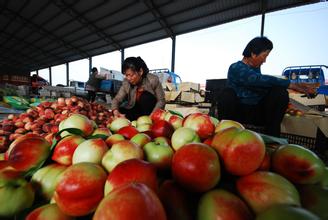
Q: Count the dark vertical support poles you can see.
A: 7